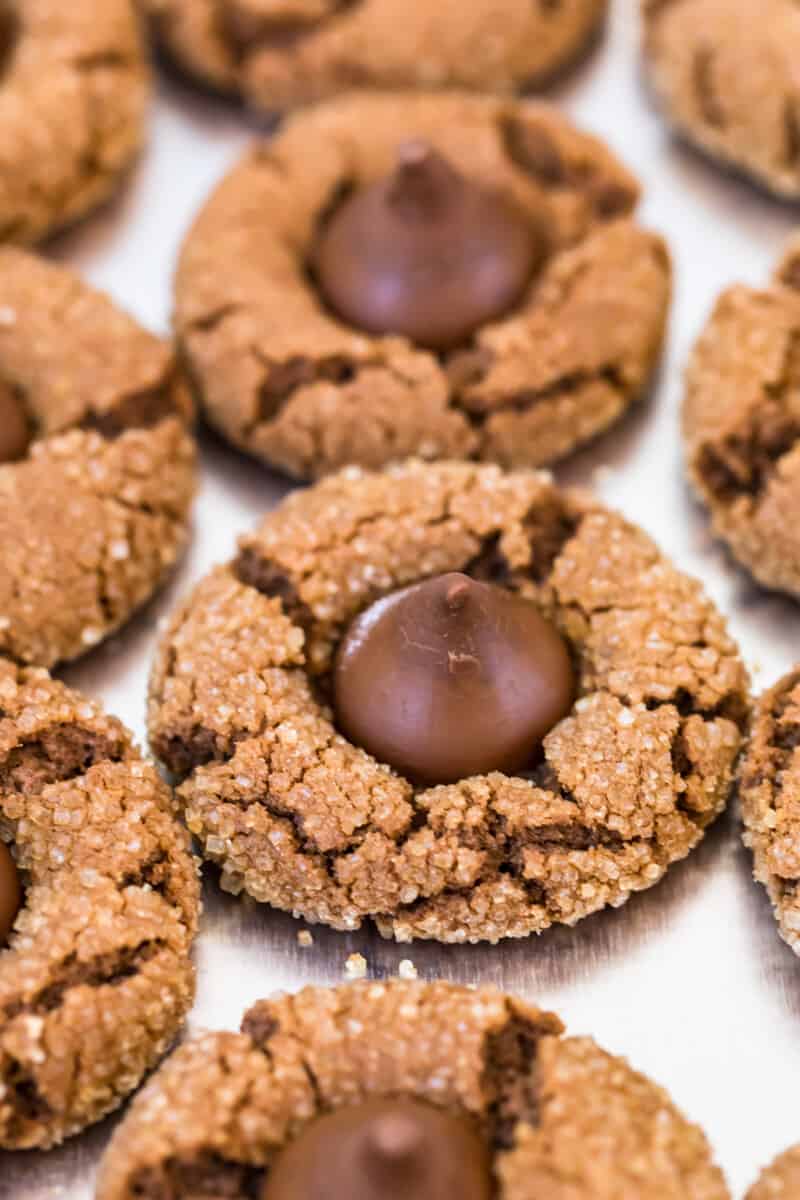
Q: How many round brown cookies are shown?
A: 11